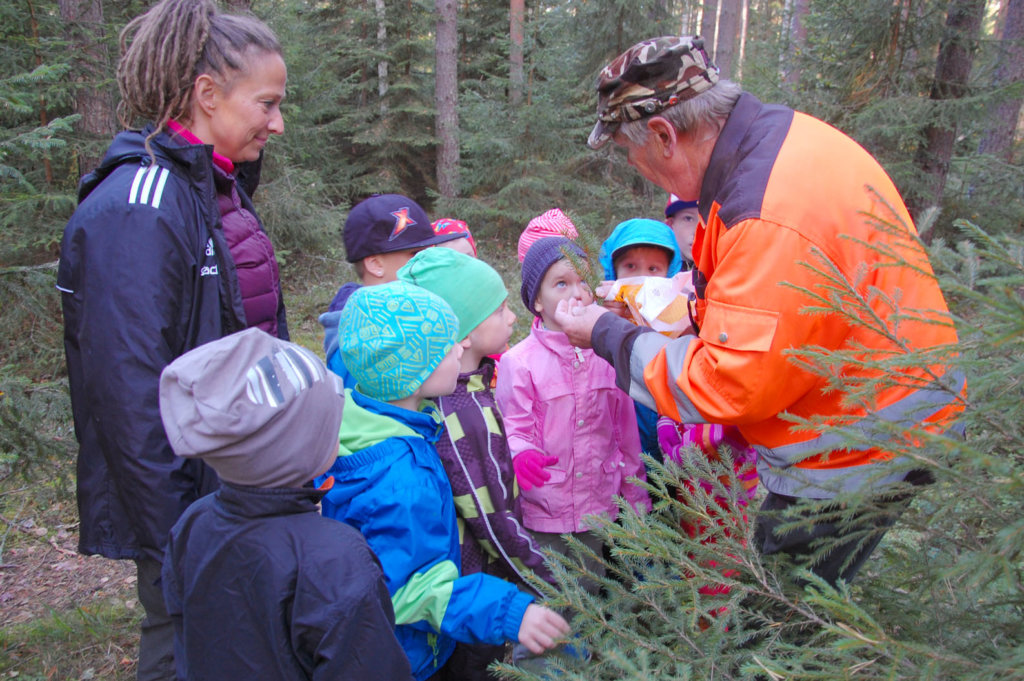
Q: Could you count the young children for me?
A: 9